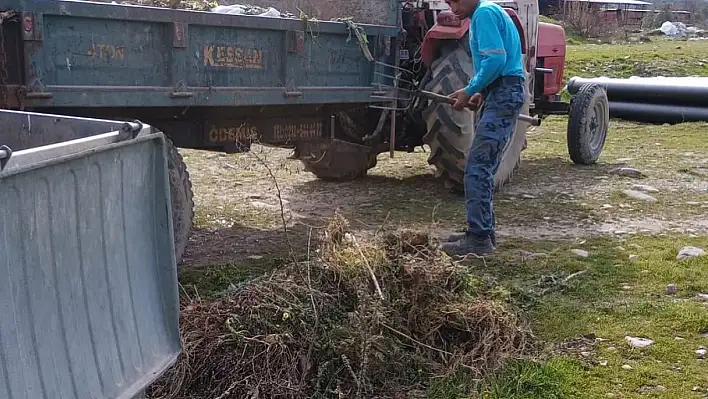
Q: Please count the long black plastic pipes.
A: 2